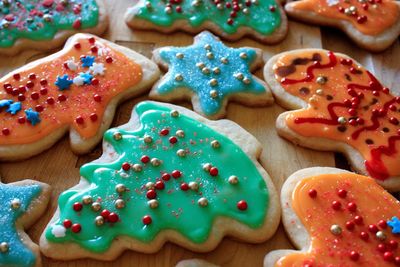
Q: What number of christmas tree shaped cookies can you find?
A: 3